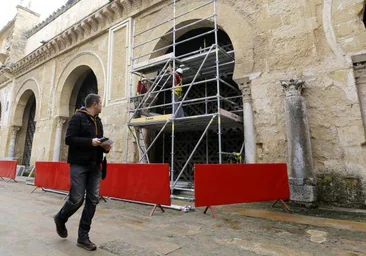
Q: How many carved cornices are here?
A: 1